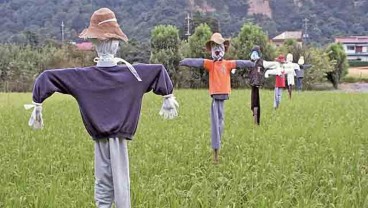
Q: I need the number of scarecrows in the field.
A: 6